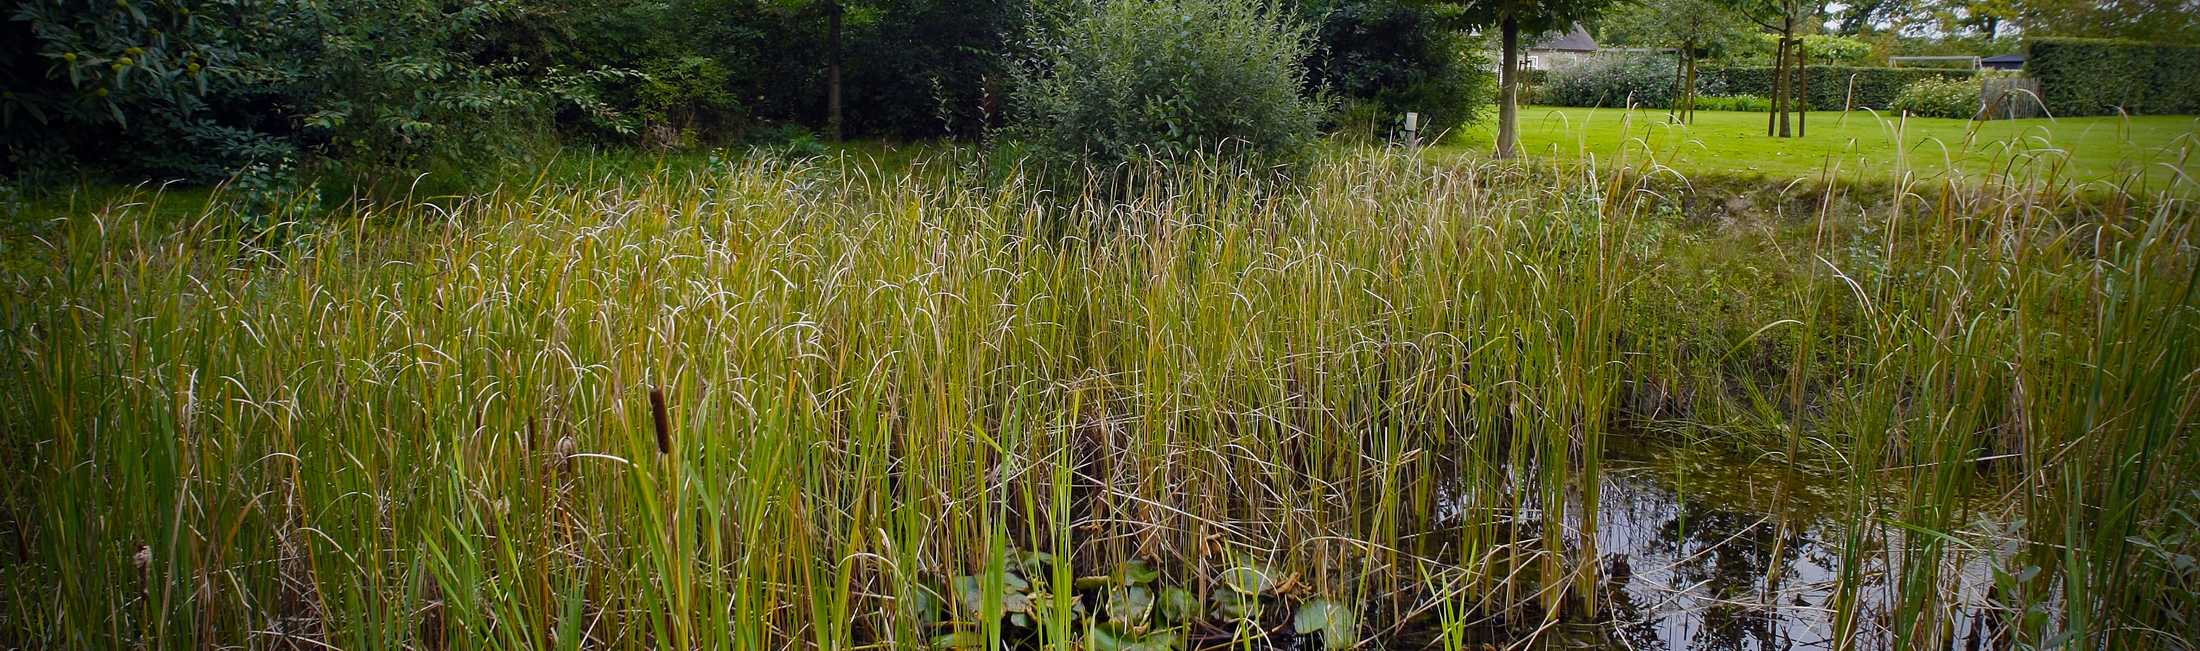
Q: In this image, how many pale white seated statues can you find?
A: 0